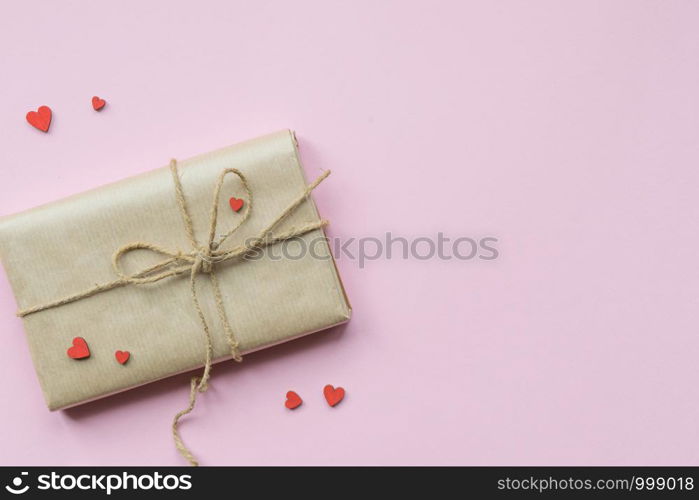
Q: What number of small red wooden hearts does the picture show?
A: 7